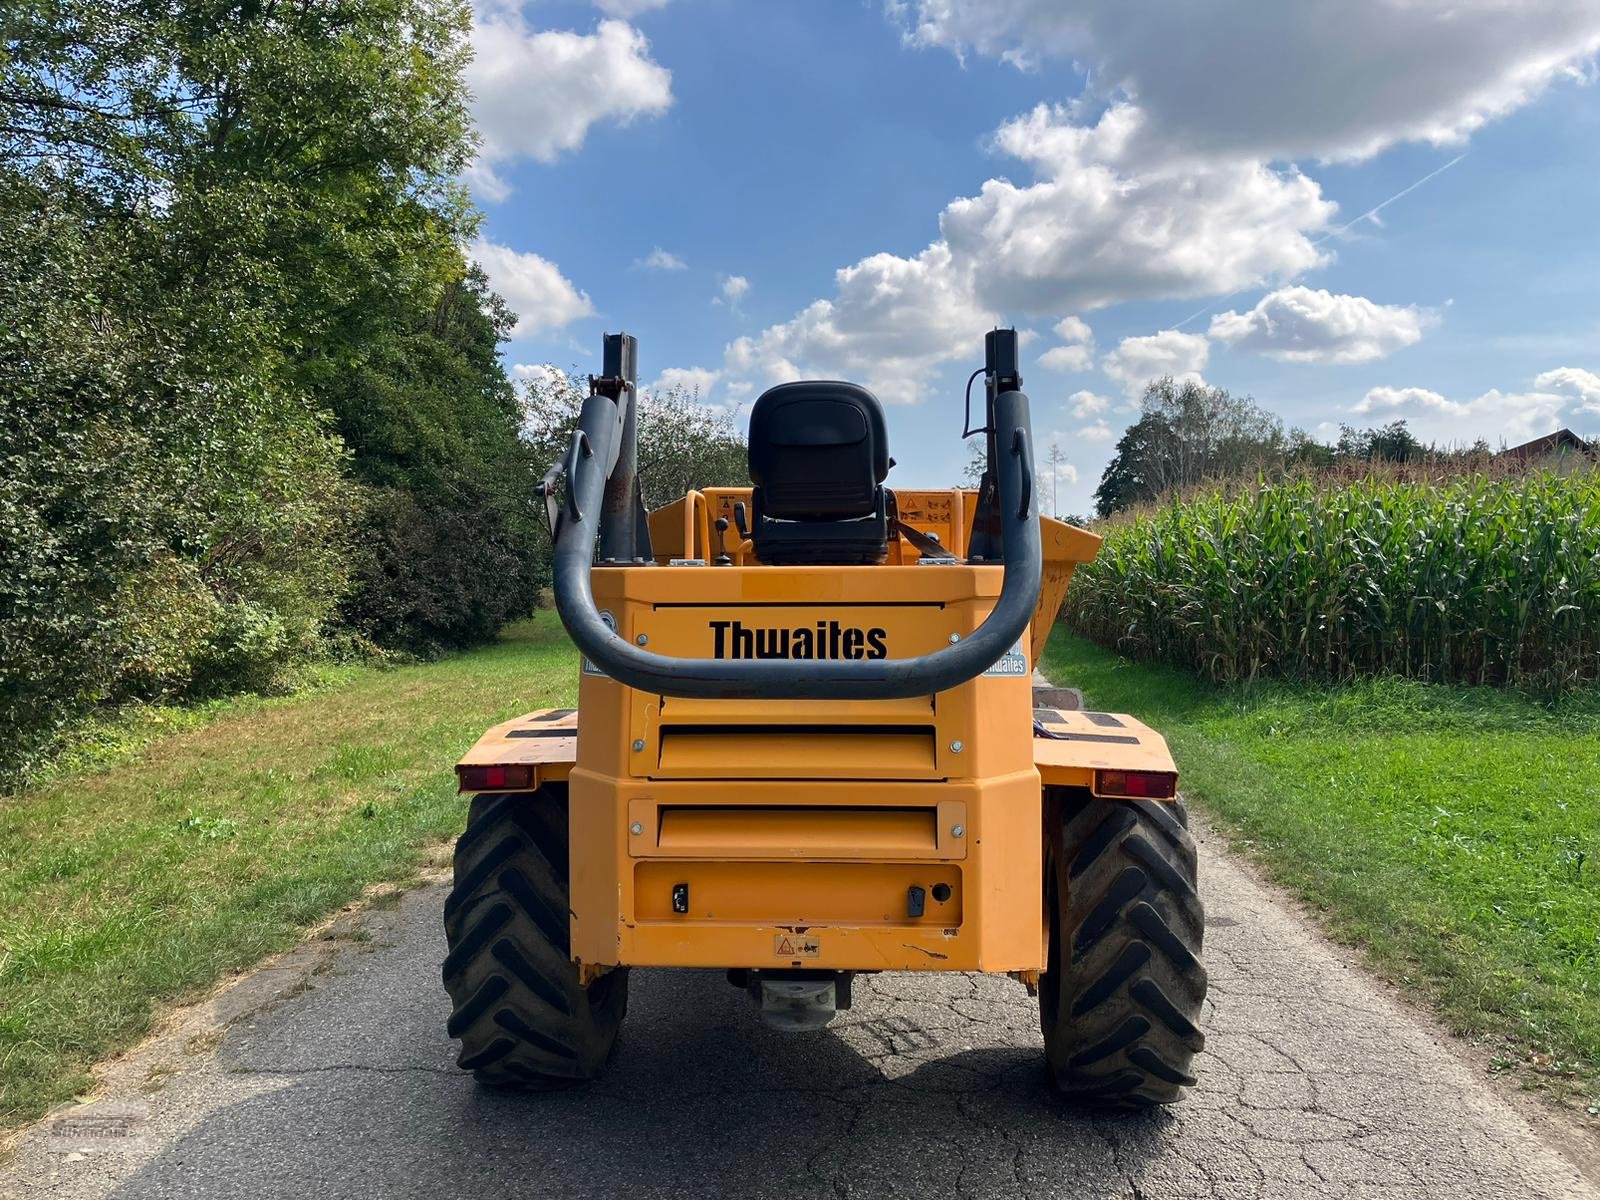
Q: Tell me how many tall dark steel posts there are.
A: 2